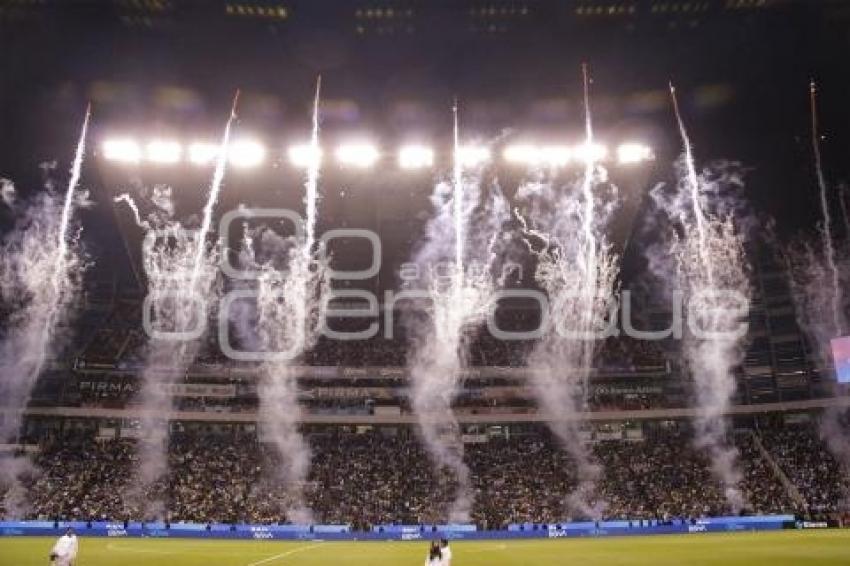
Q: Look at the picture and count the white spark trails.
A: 7